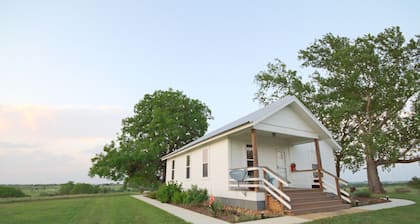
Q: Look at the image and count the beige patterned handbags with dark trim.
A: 0